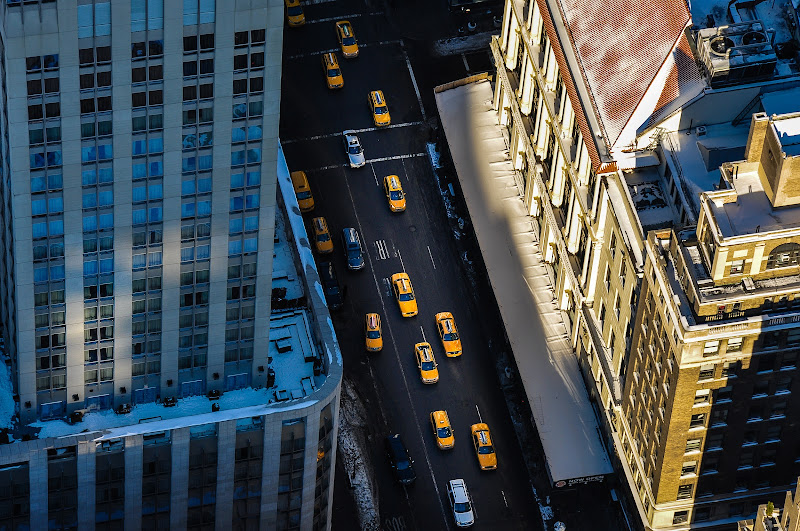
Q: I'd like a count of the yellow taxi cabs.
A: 13